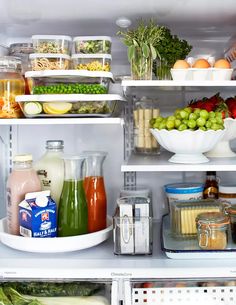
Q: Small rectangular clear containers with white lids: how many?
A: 4